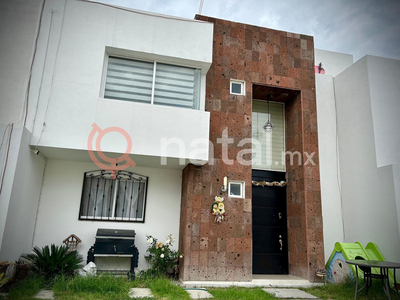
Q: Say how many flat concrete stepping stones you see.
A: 4